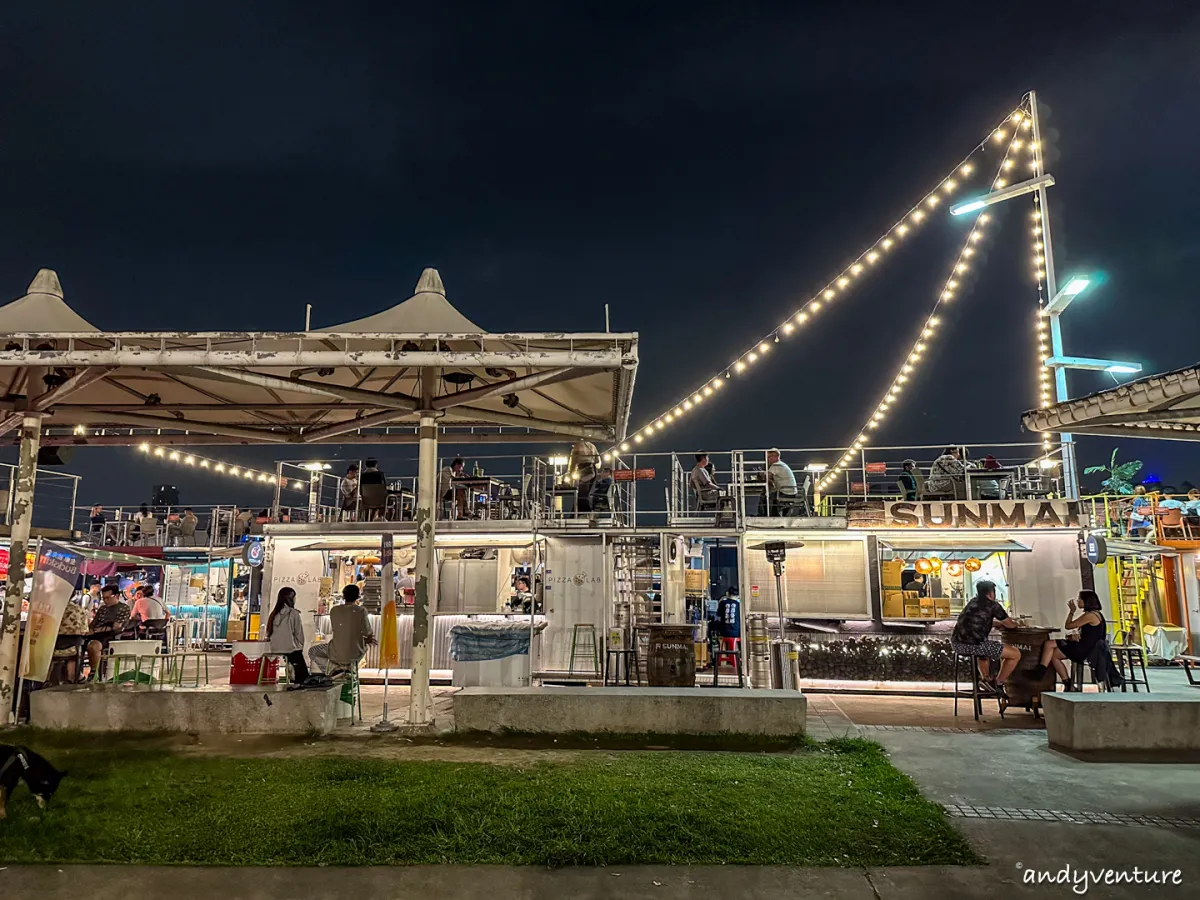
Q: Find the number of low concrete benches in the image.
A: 3